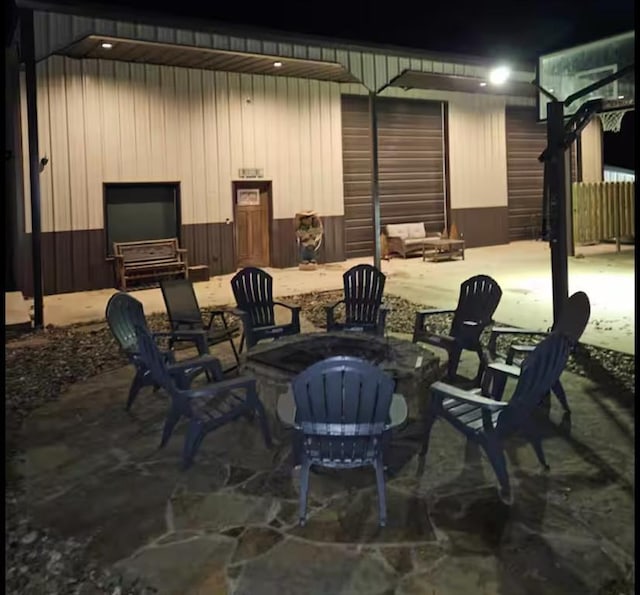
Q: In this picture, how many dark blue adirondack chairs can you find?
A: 8